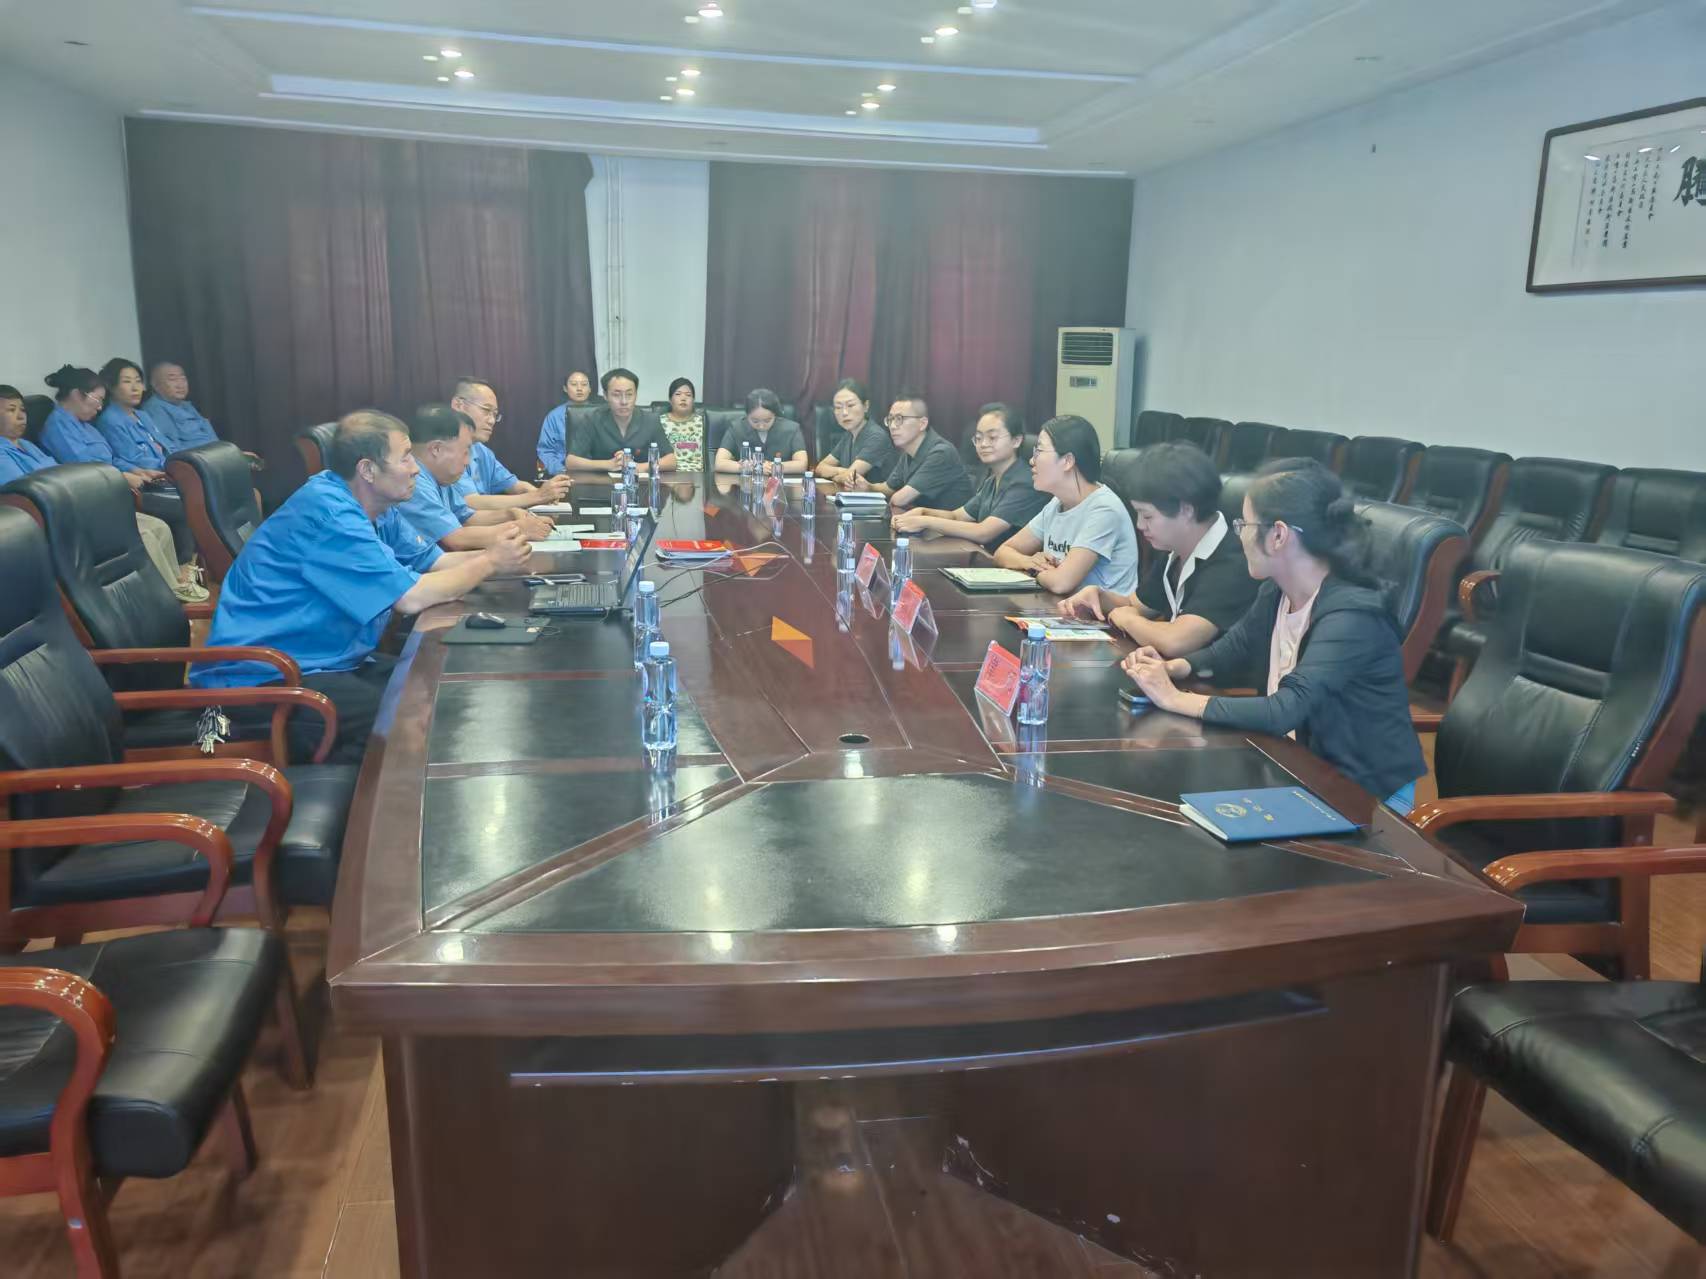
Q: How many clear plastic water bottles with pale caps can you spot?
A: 14